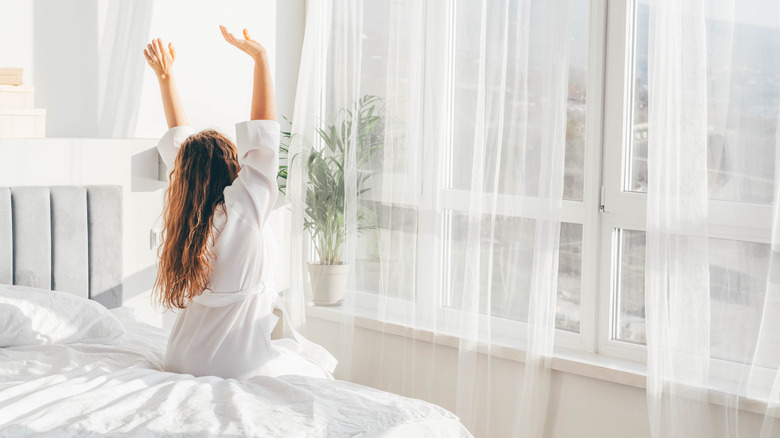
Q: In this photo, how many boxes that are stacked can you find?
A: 3